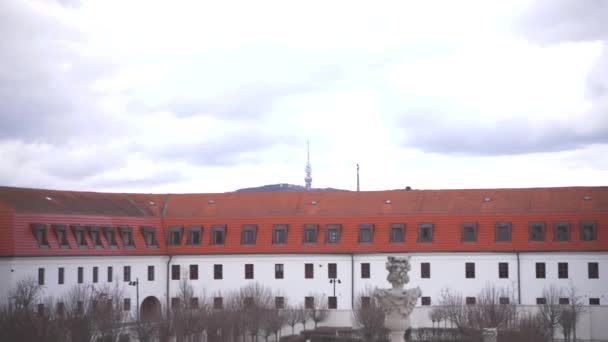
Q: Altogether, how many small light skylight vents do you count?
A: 7